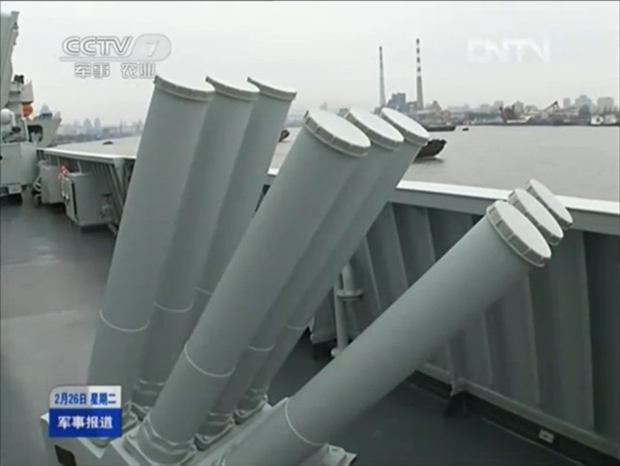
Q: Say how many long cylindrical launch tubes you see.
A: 9